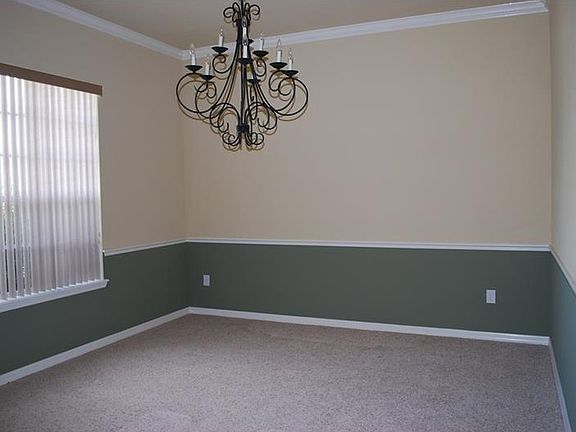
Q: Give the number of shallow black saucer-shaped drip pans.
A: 9